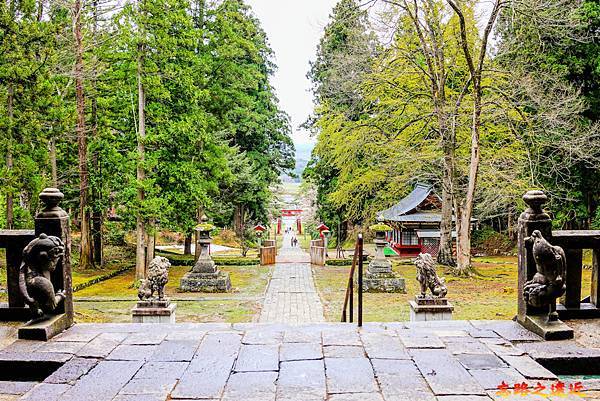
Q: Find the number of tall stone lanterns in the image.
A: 2